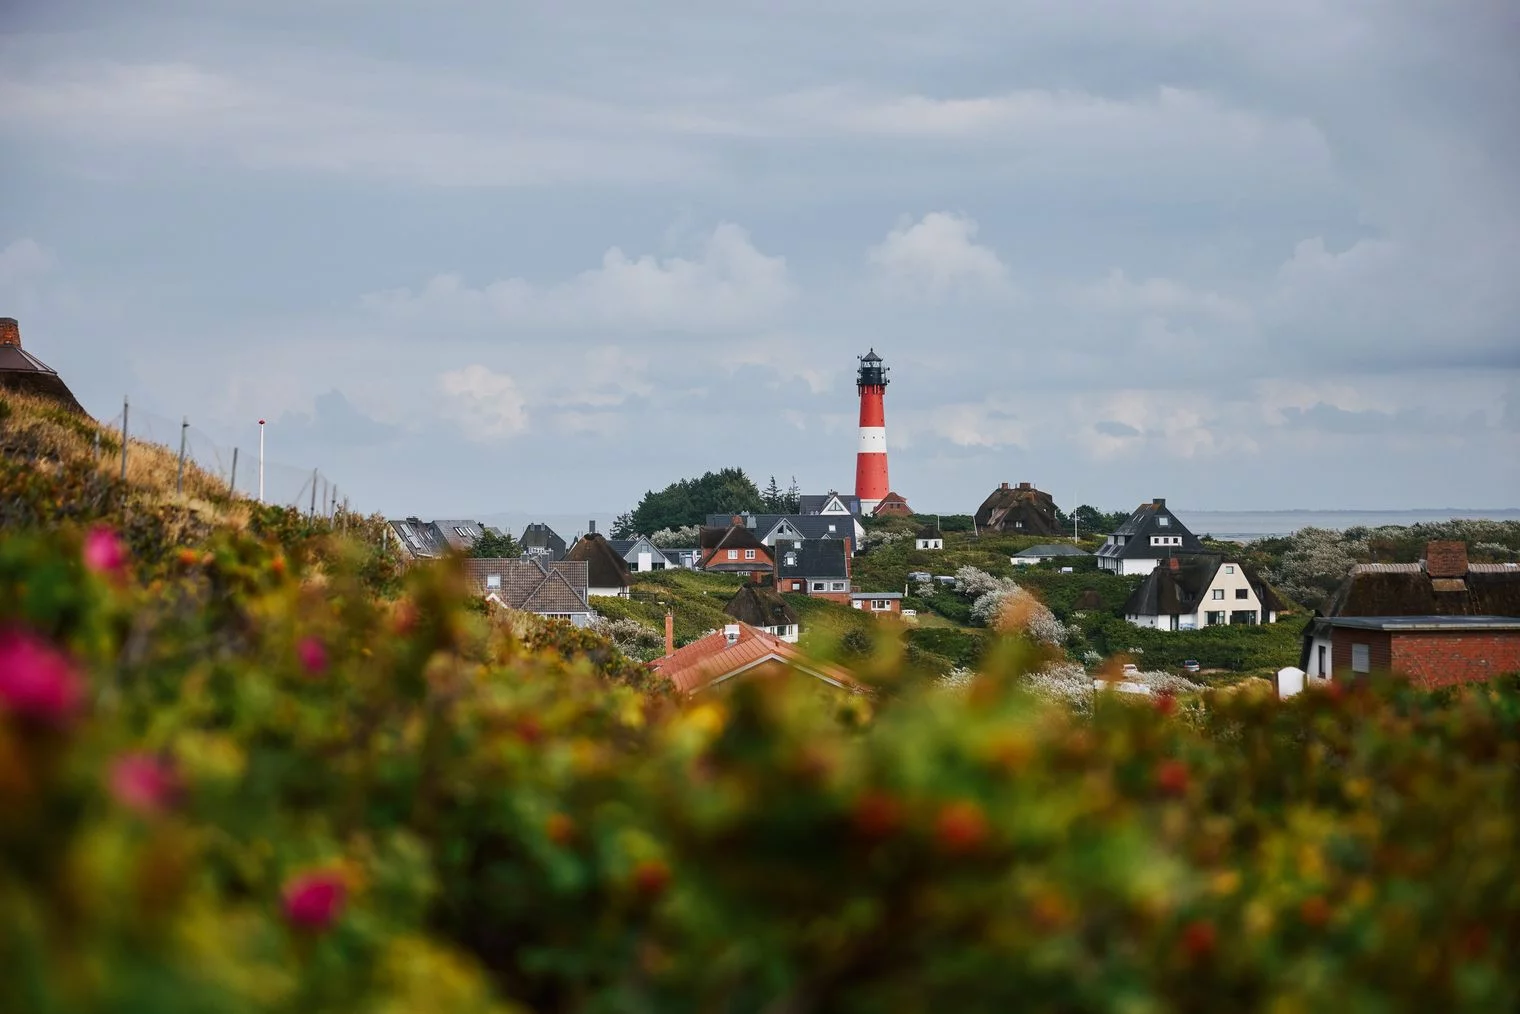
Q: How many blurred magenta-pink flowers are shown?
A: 5